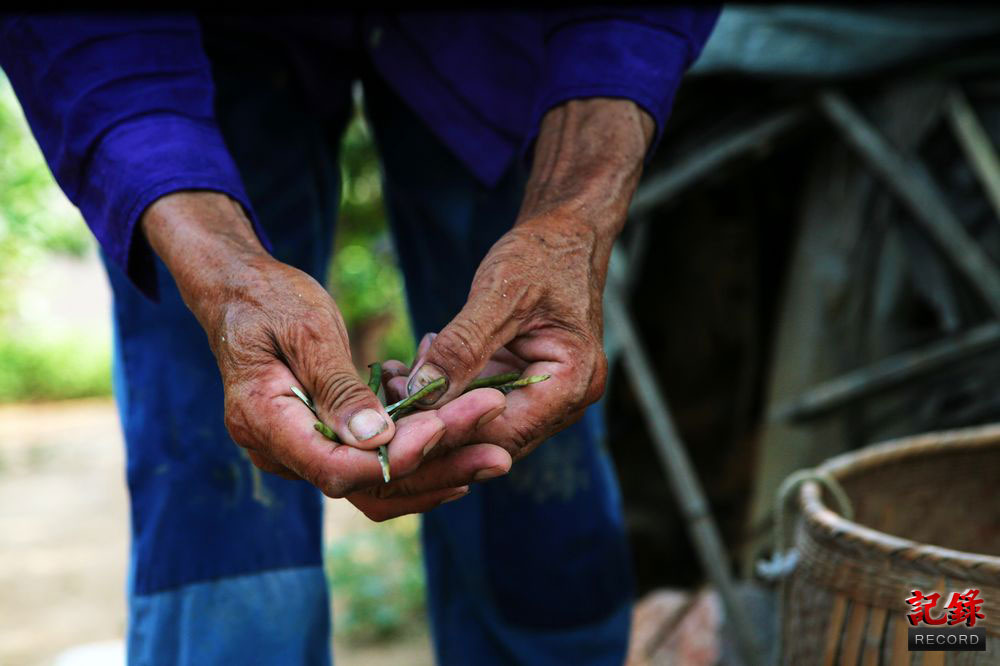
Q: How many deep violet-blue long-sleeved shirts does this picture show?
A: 1